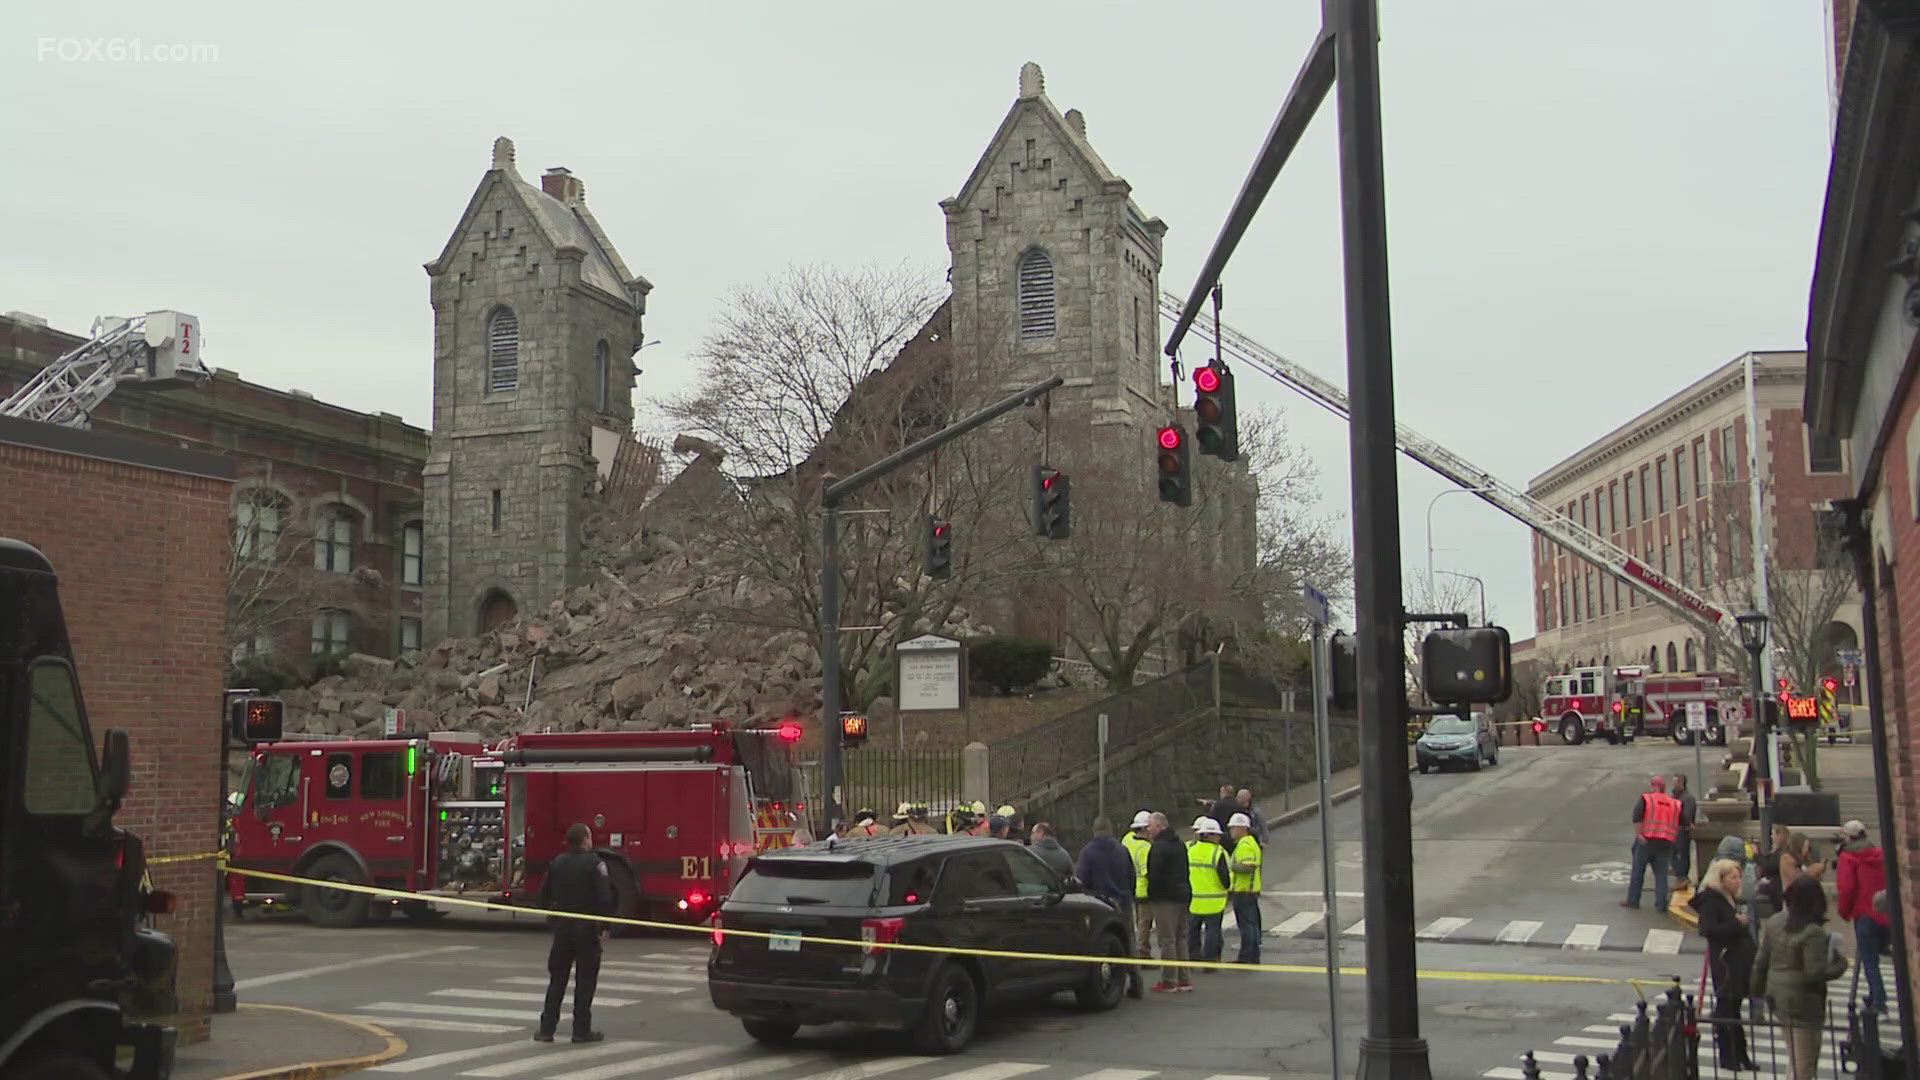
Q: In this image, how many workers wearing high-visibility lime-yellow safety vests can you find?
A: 4